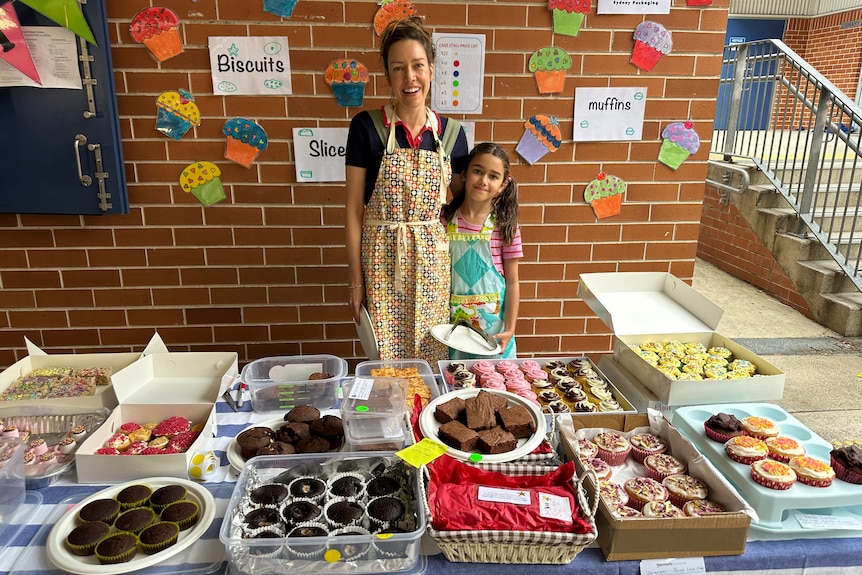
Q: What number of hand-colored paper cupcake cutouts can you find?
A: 14